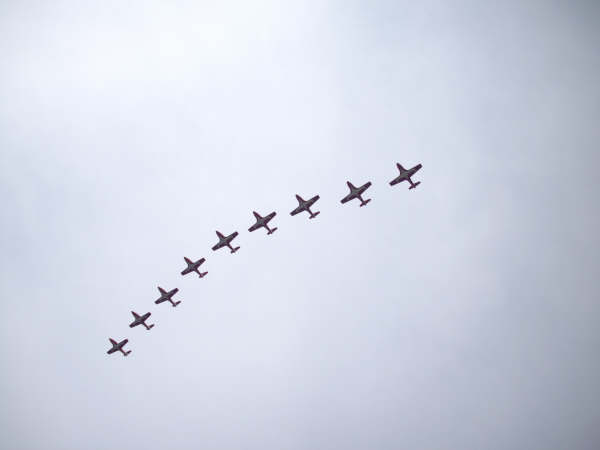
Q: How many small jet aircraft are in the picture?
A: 9